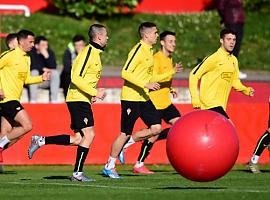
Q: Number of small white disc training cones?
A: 0